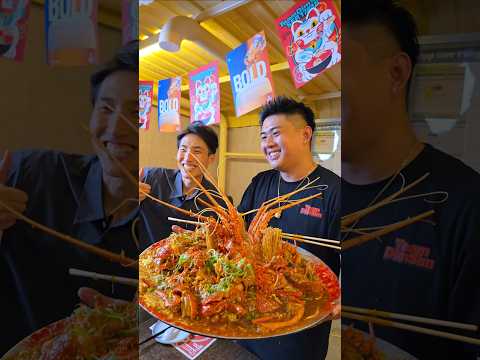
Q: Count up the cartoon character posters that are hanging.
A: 3